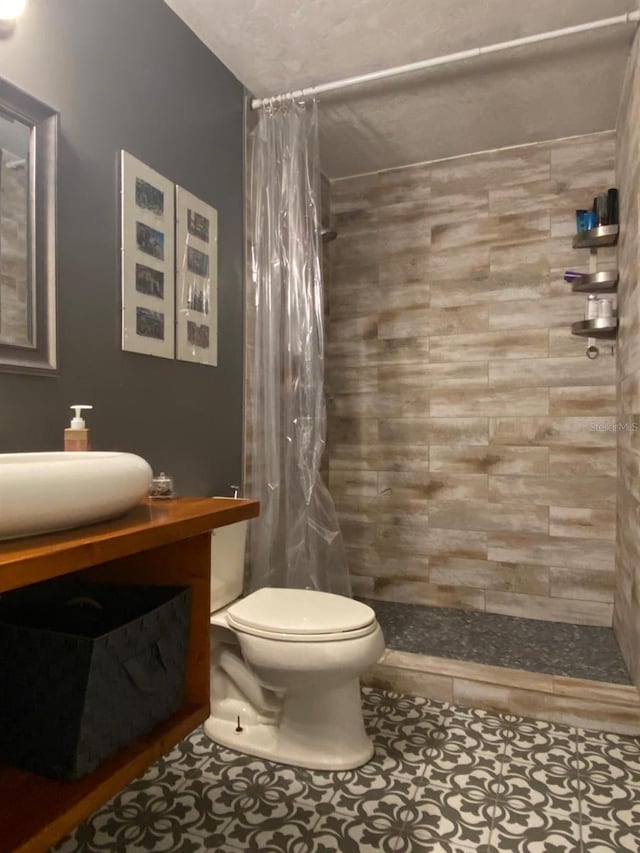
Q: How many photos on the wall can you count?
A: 8